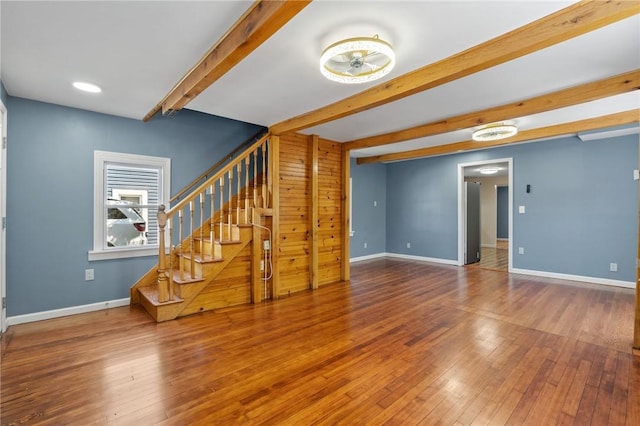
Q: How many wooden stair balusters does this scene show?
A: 11